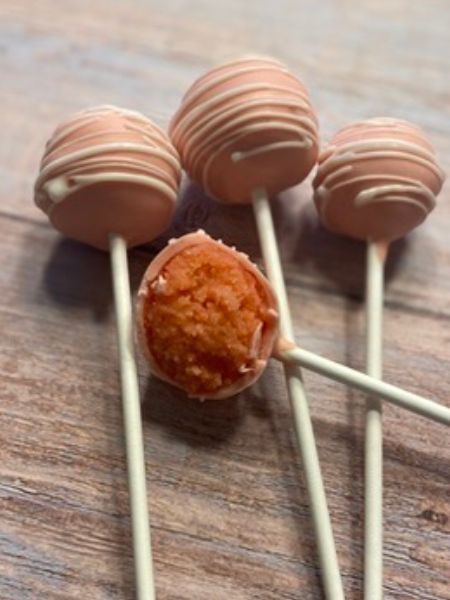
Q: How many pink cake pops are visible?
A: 4